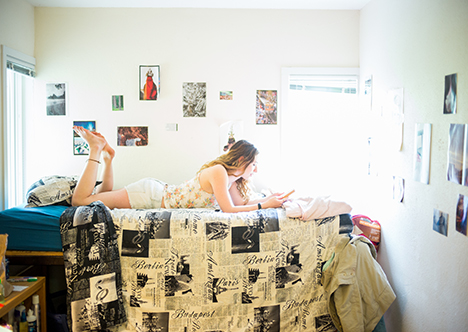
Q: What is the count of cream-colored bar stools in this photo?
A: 0